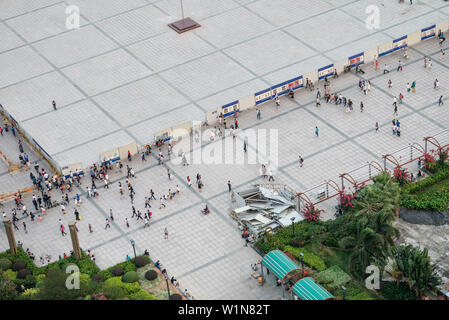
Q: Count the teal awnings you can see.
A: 2